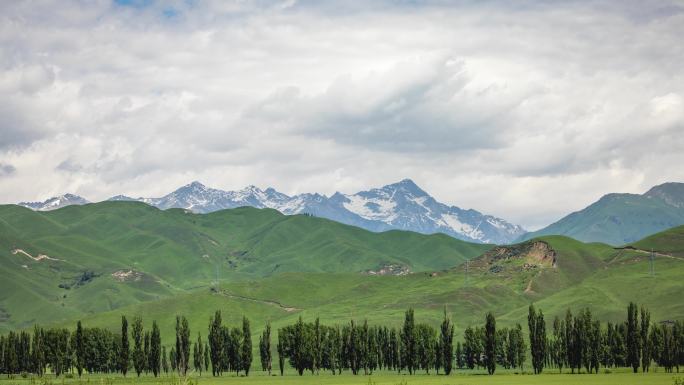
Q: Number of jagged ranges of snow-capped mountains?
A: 1